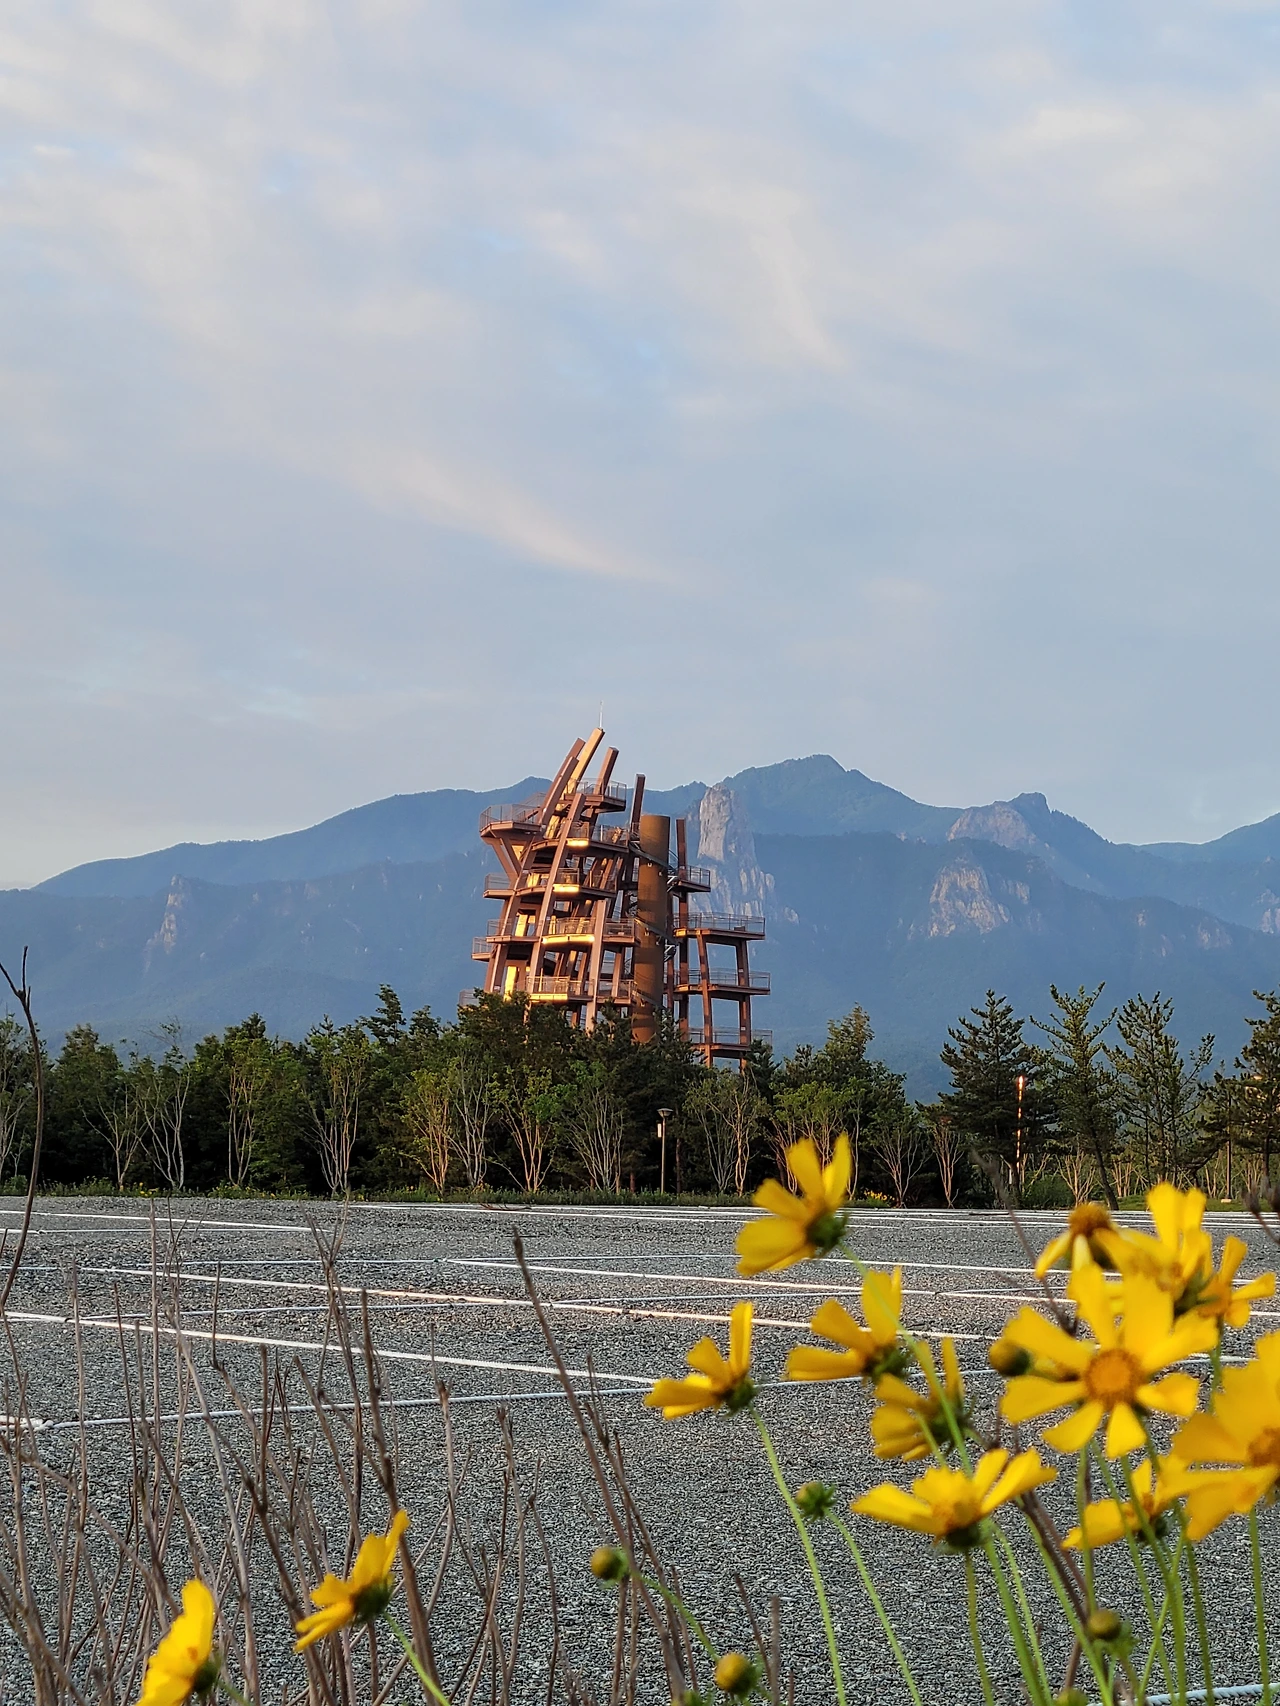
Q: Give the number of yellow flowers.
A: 13